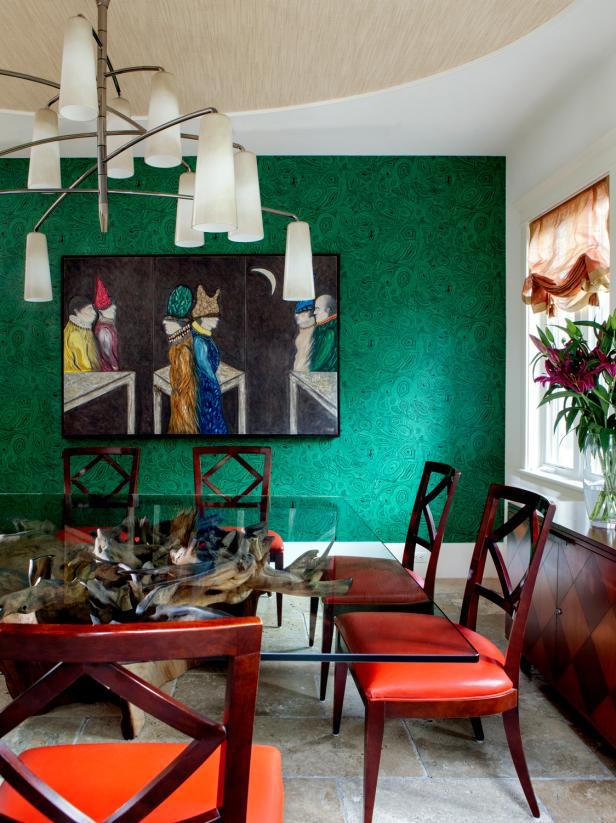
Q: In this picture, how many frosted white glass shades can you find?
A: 9